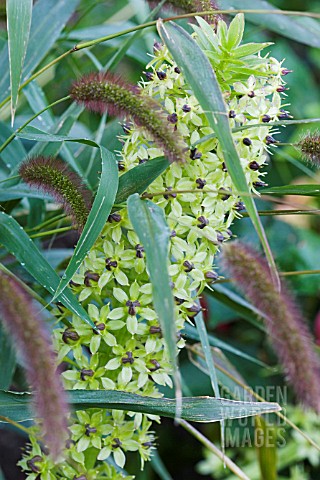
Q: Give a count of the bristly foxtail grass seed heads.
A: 6